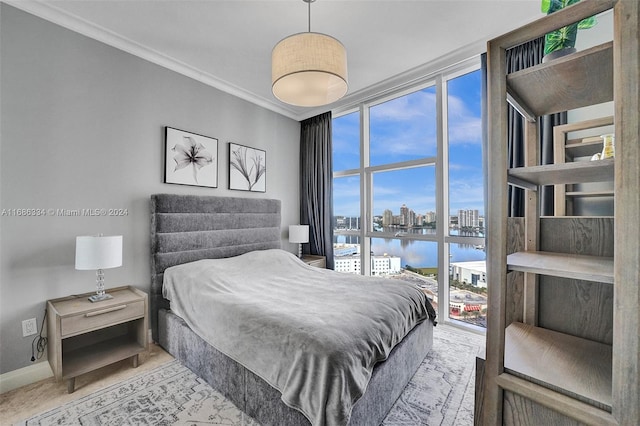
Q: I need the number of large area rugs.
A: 1